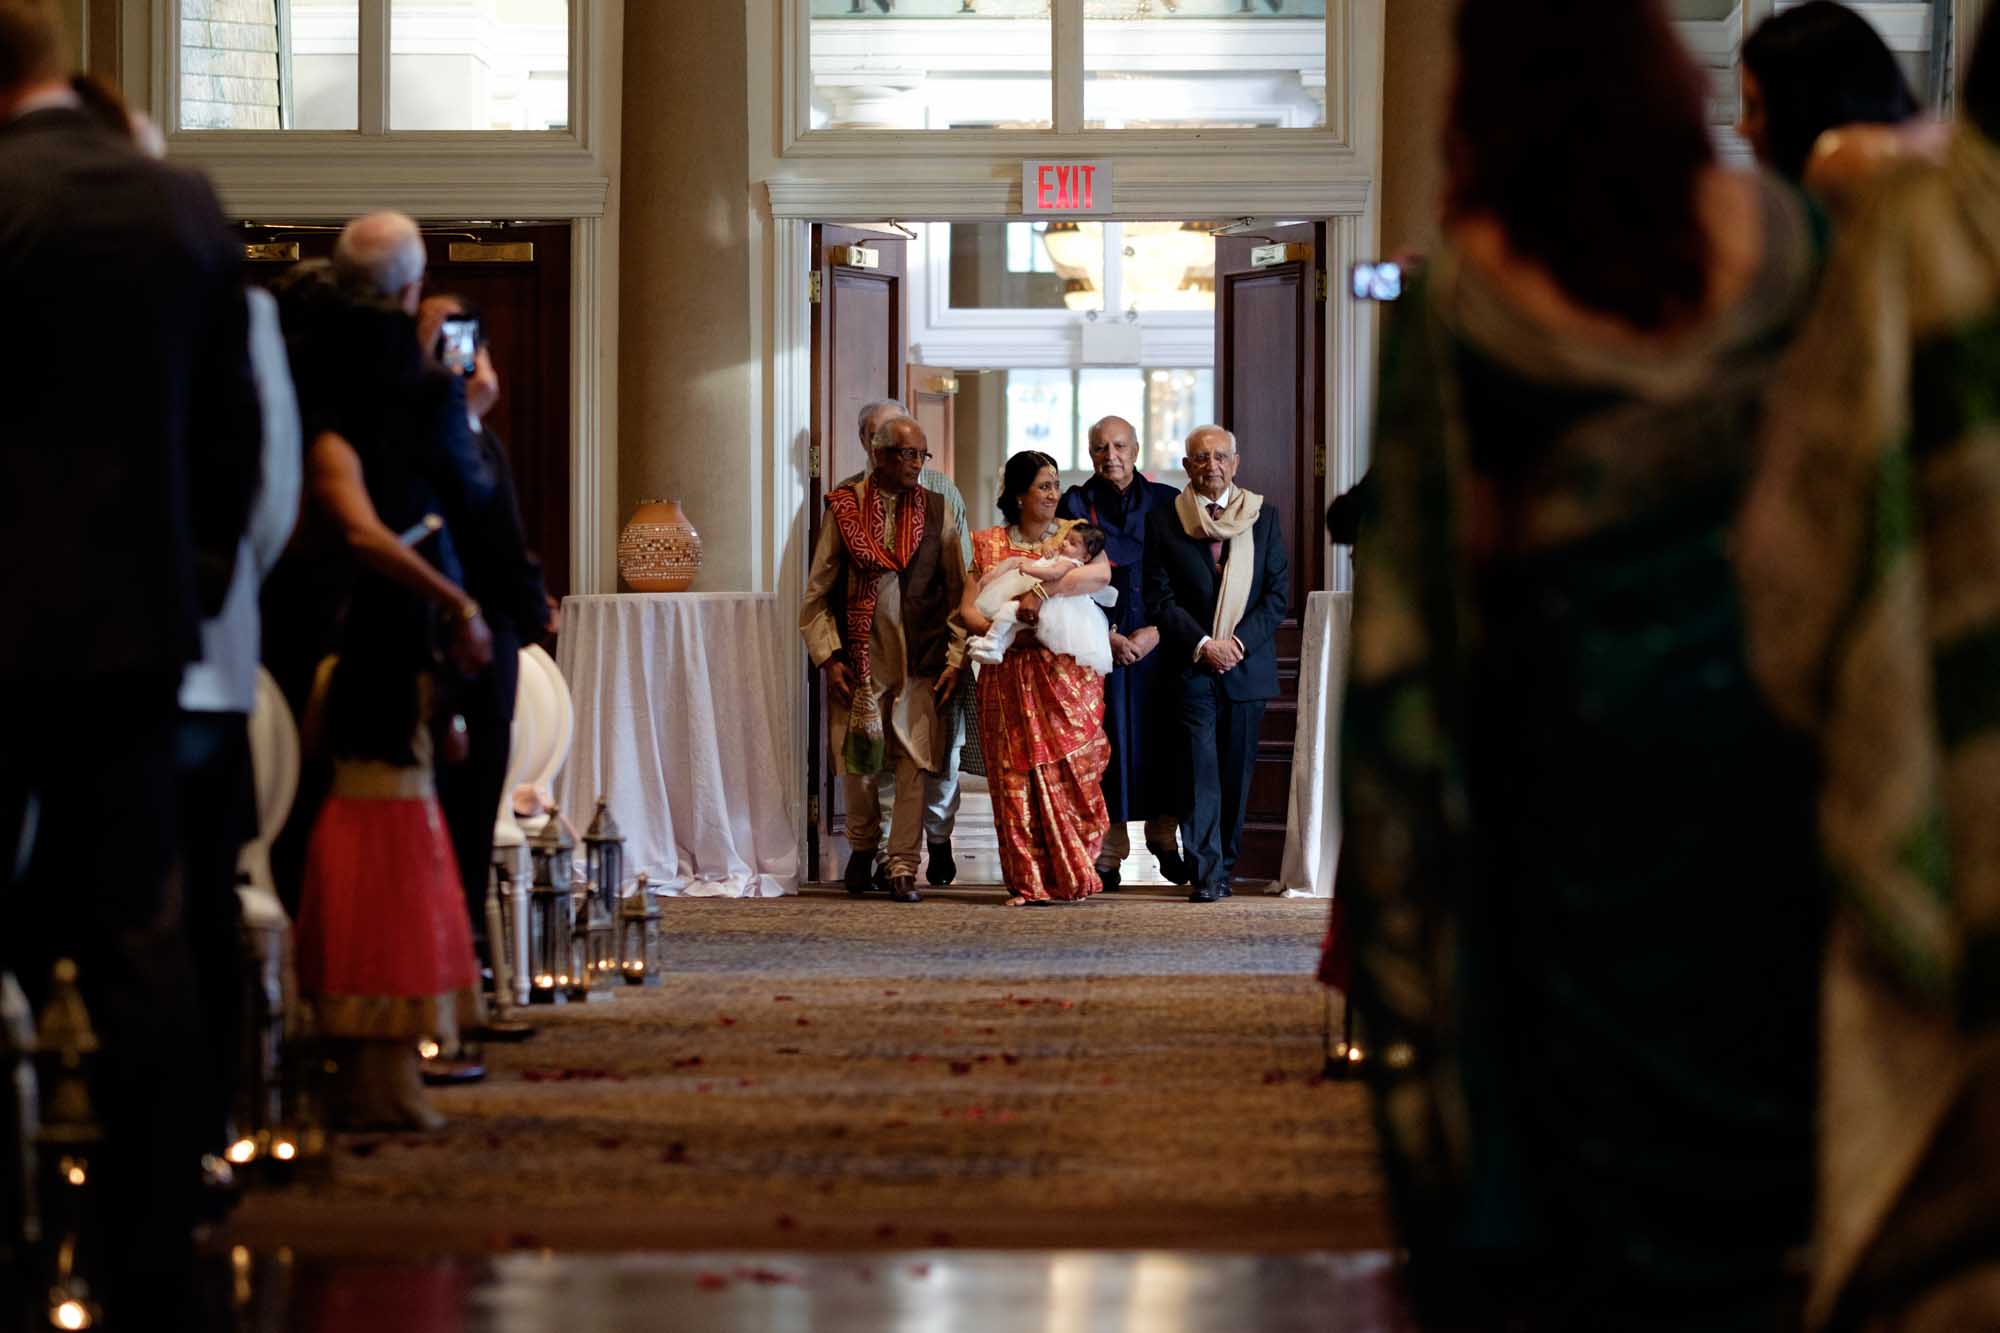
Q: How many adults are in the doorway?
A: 5